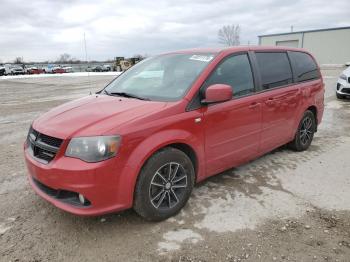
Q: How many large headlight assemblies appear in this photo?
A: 1